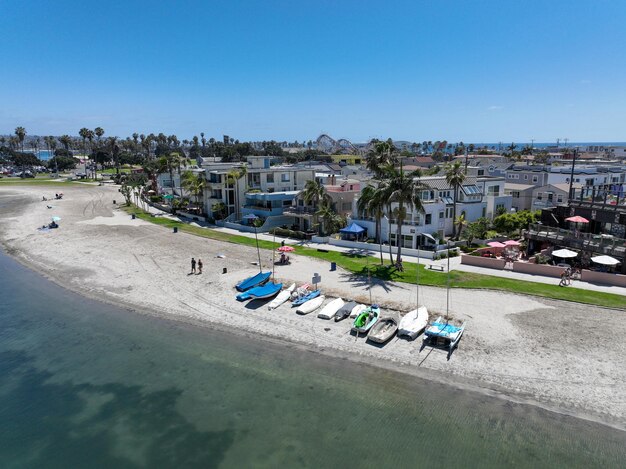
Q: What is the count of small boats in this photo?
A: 12